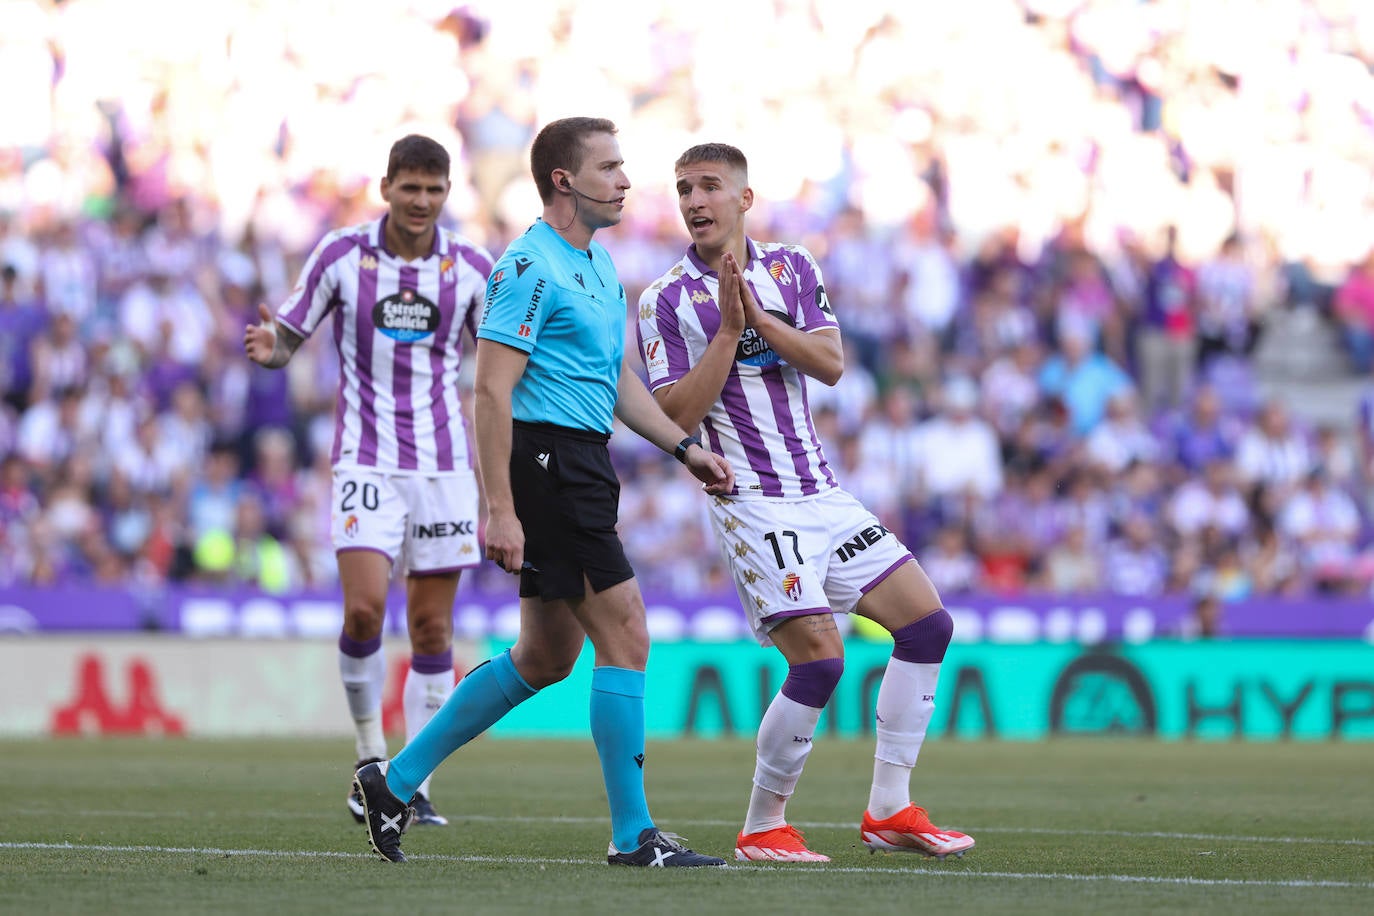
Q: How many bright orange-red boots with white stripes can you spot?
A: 2